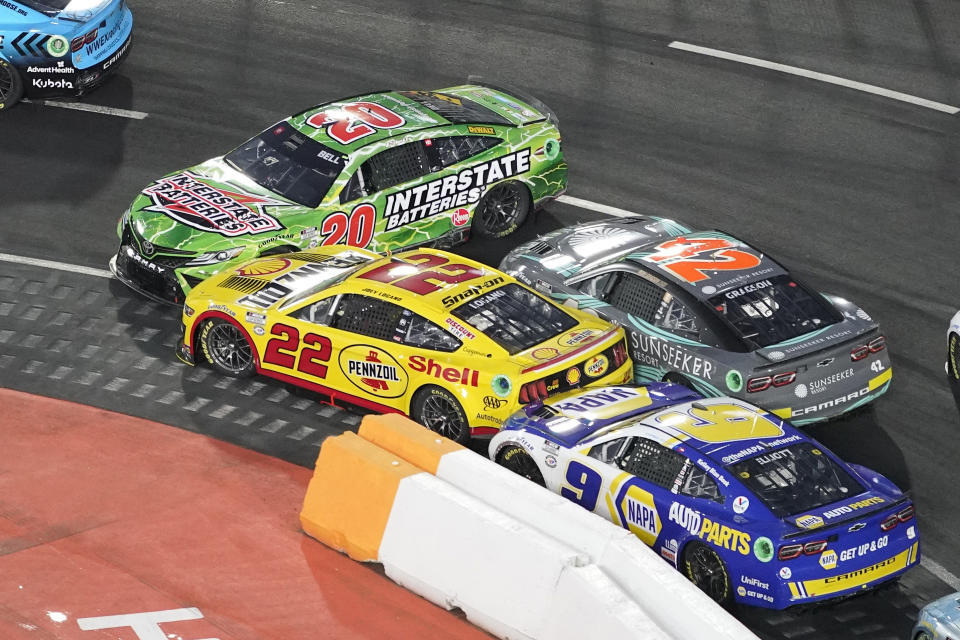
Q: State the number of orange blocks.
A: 2